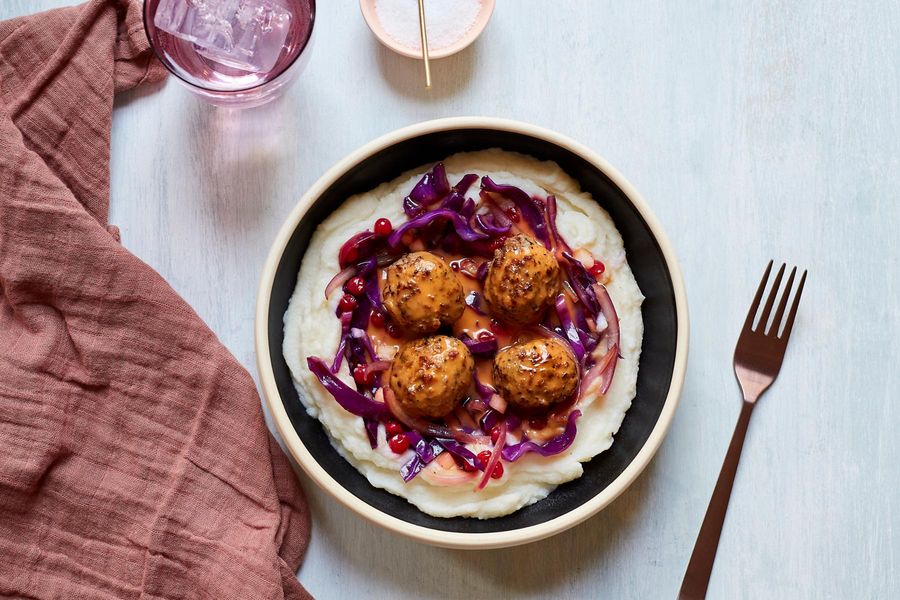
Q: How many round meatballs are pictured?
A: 4